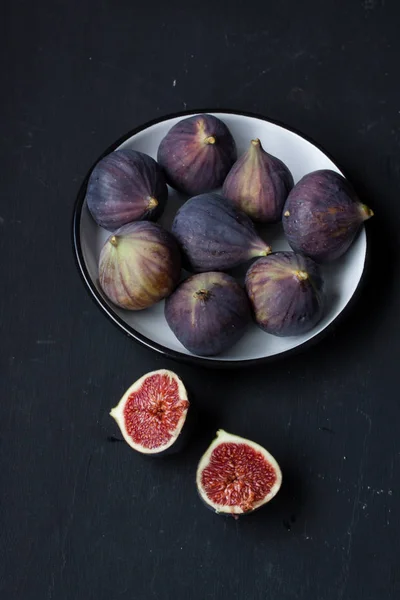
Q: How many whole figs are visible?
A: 8